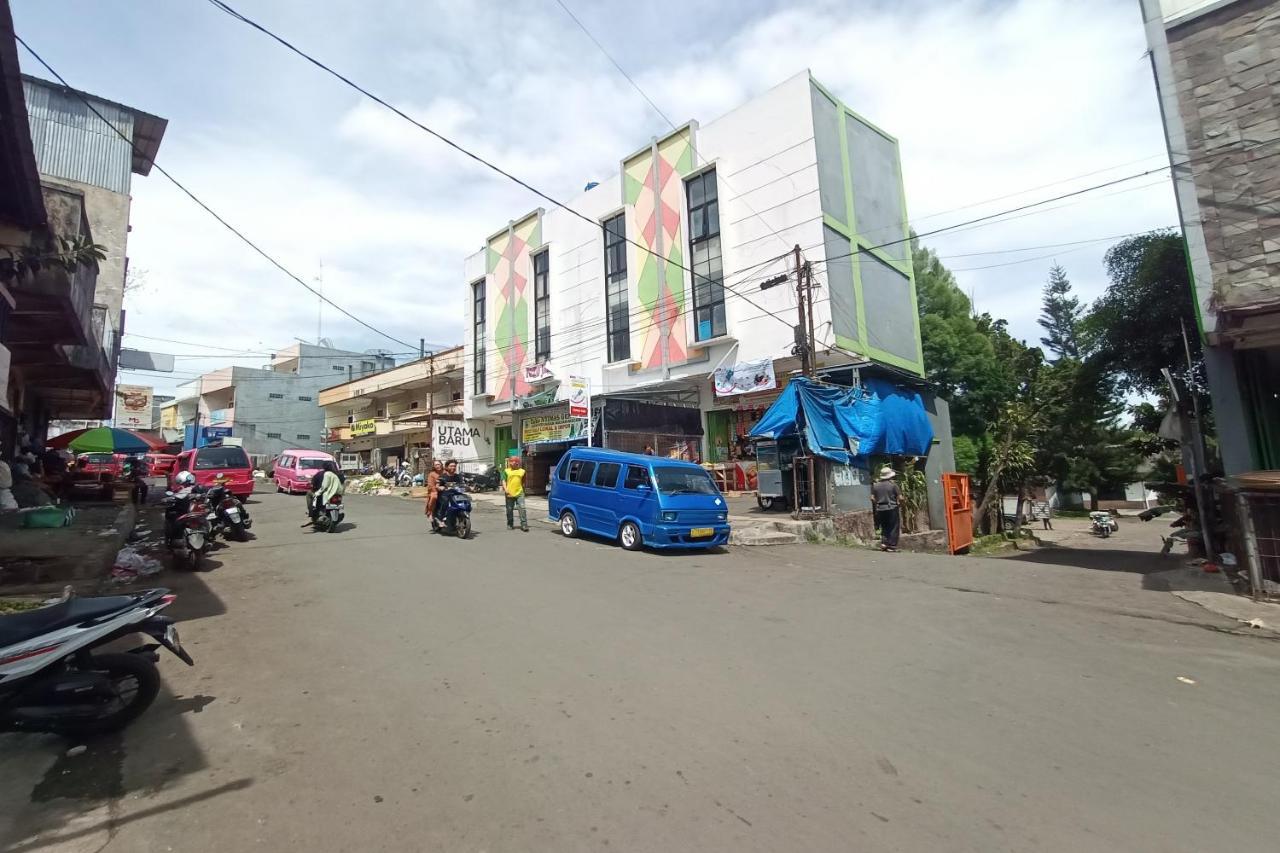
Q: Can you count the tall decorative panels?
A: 2